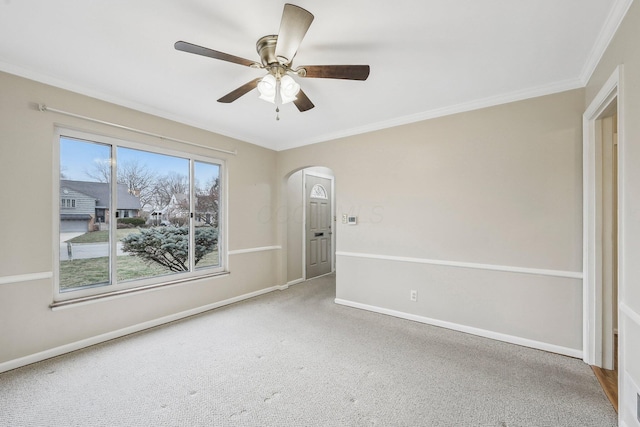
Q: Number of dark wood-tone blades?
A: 4